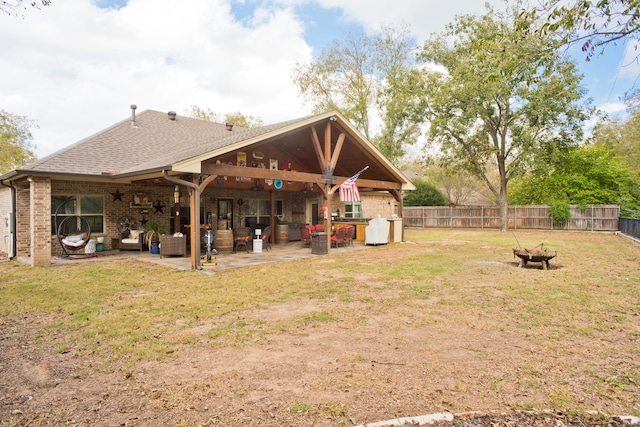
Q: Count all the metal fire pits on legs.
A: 1